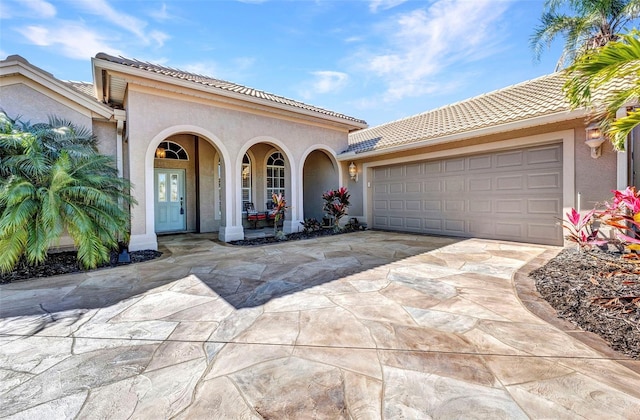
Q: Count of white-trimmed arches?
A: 3